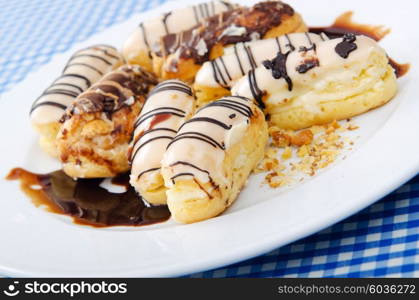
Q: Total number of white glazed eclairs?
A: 6